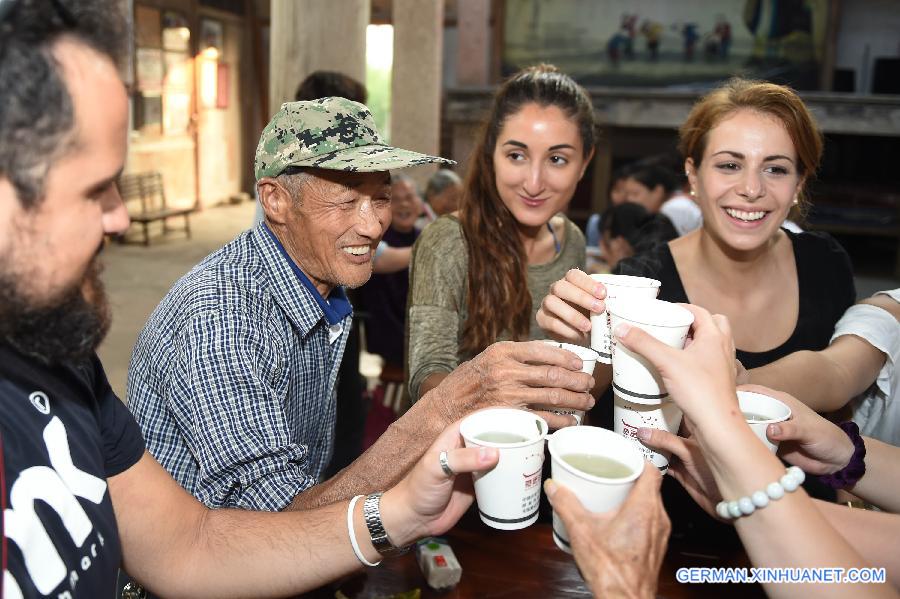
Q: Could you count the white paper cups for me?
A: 7